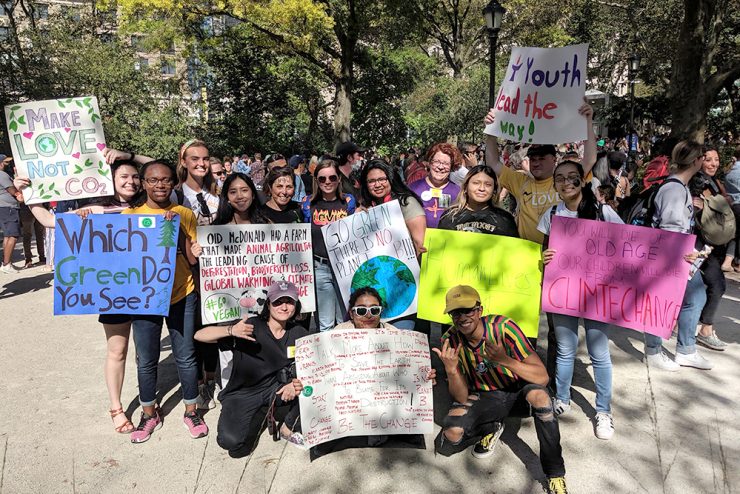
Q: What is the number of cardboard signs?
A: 8